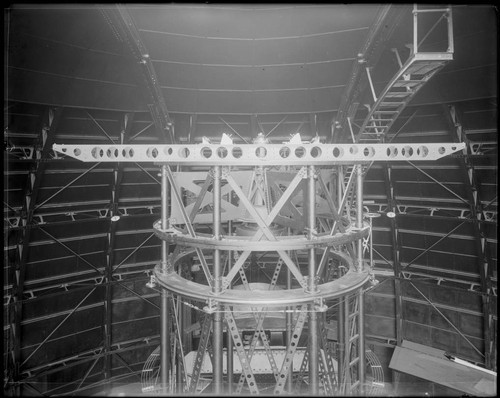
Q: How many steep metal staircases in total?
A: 1